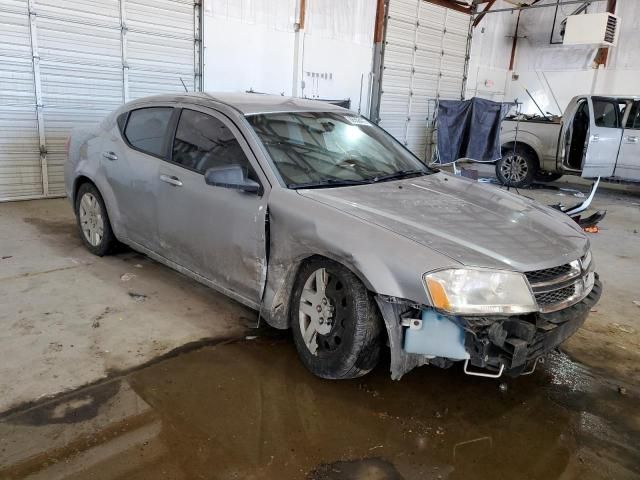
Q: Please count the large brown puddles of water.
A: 1